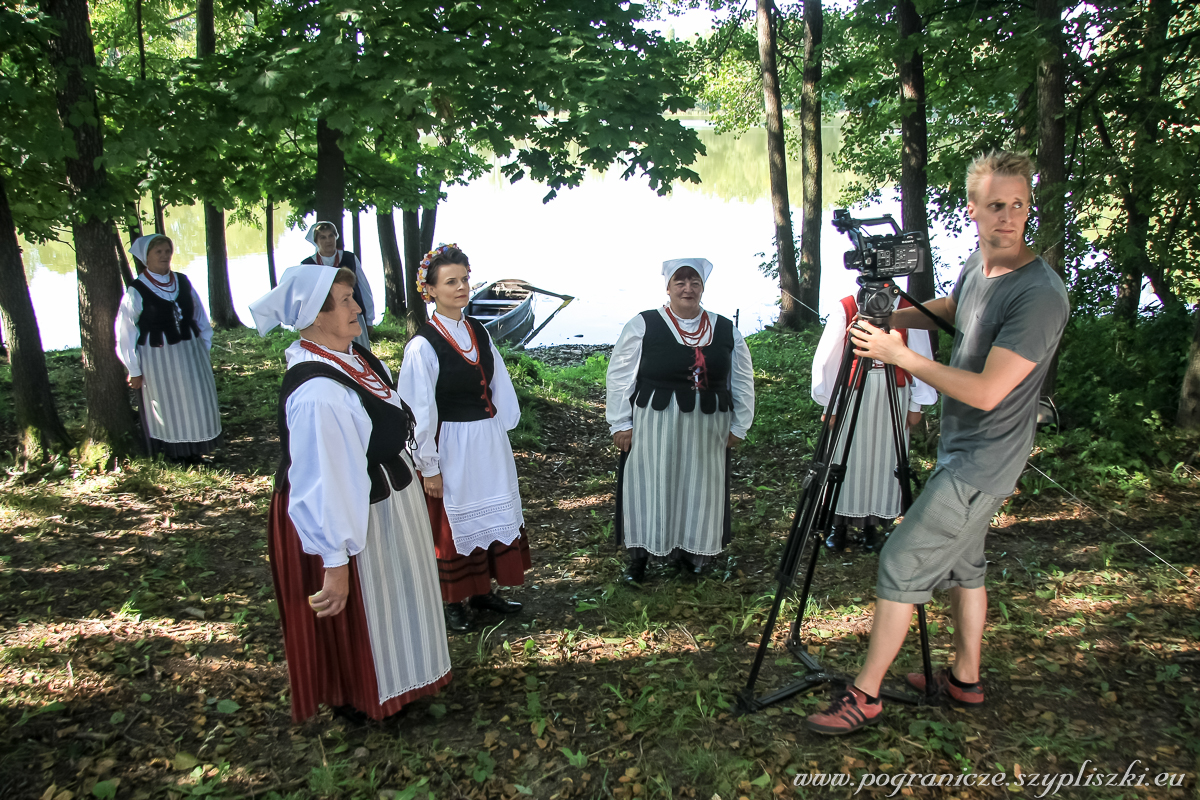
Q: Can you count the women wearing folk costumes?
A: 6